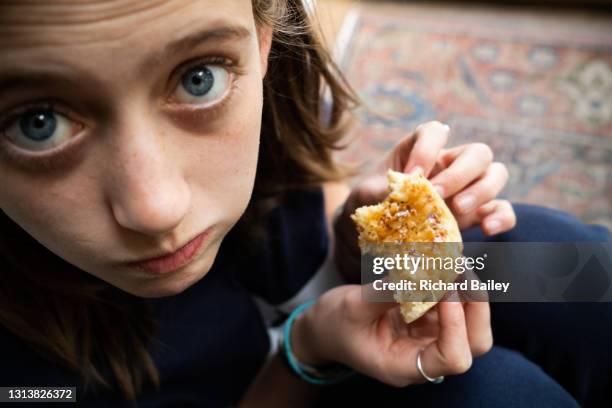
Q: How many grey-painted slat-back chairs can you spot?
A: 0